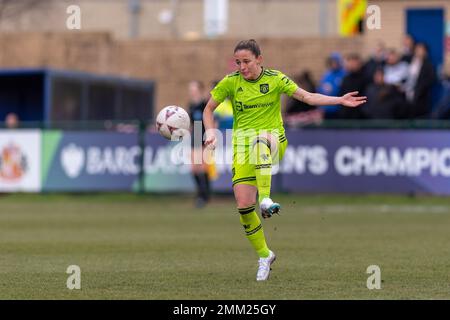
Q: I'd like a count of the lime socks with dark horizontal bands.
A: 2